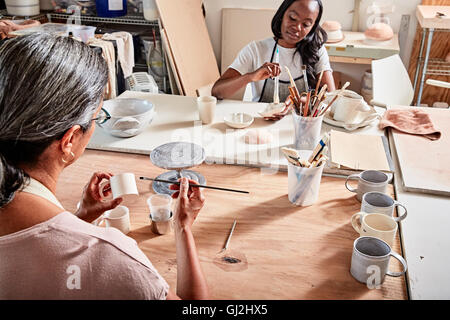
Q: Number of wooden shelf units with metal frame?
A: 1